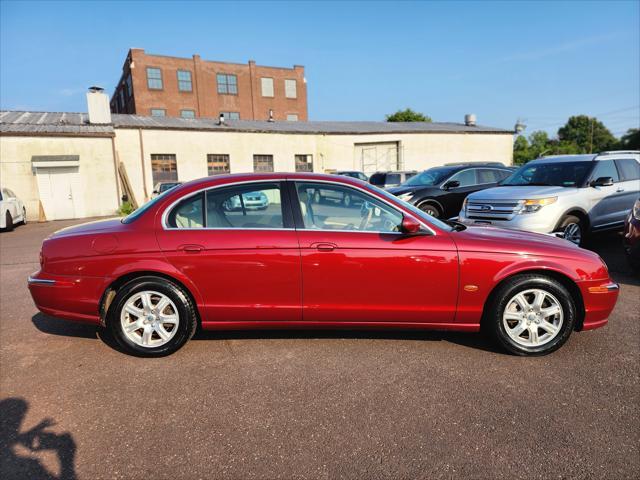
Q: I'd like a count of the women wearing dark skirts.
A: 0